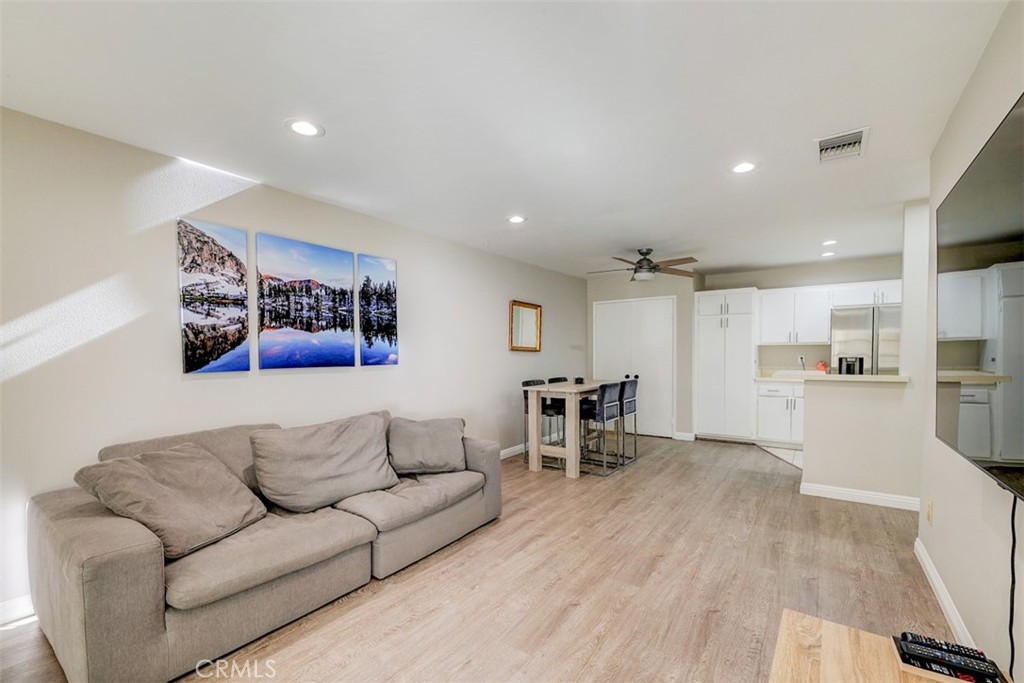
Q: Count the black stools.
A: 4